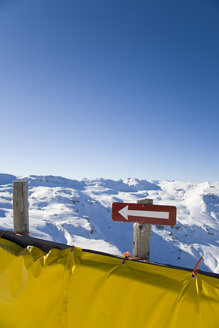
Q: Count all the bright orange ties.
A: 2